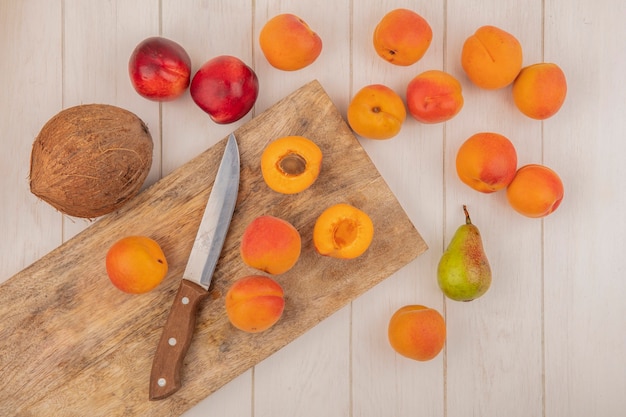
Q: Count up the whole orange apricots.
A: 12